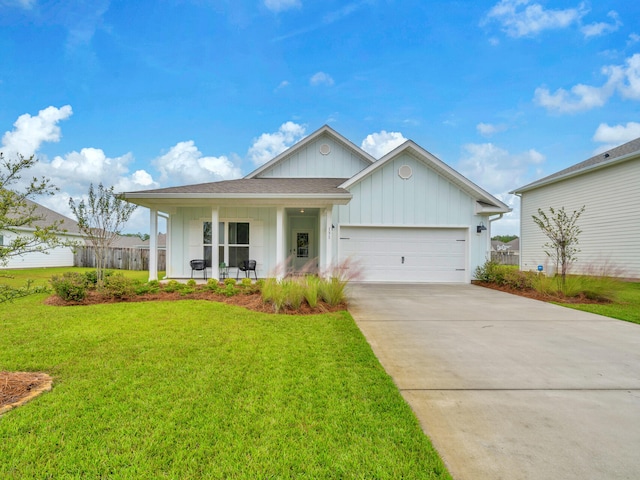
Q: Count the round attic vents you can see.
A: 2